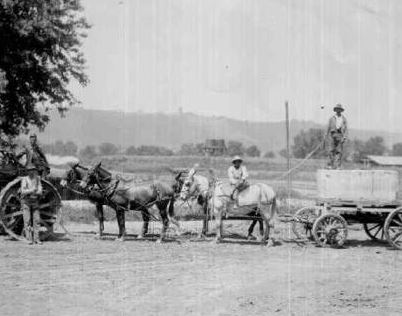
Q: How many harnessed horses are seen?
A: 4